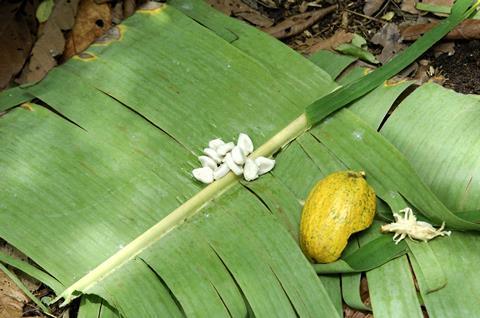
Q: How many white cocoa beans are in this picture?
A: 11